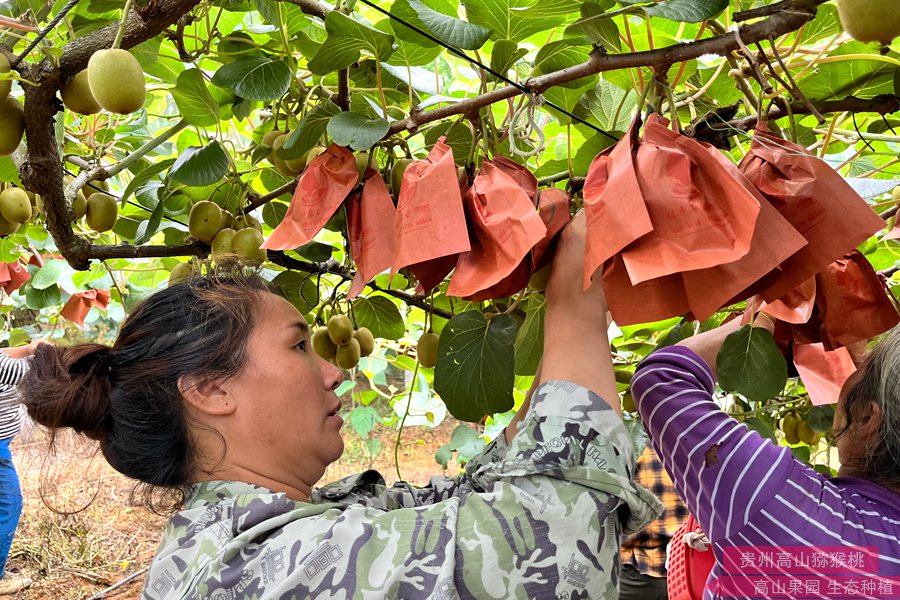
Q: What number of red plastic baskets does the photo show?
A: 1